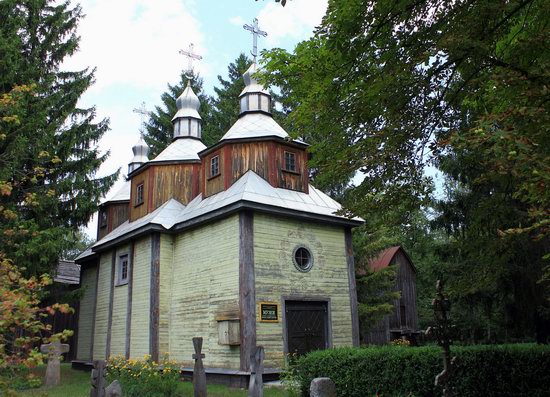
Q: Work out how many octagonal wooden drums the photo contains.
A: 3